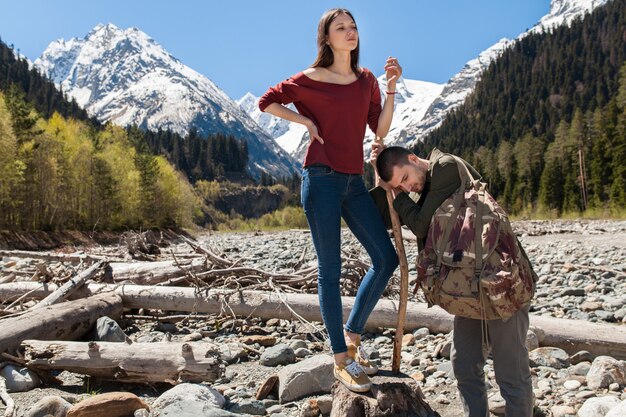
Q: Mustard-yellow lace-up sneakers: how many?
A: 2